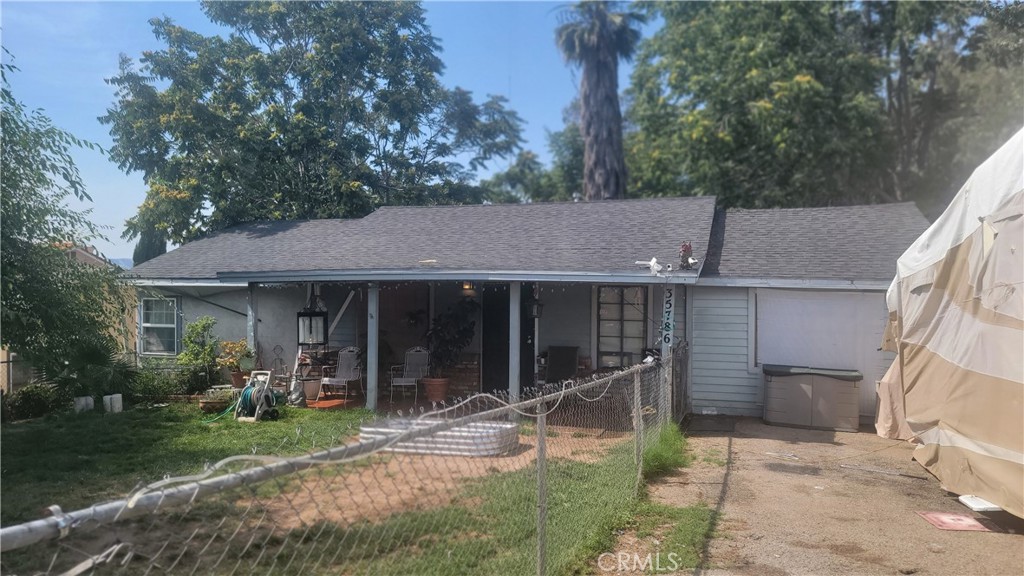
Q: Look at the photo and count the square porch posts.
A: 4